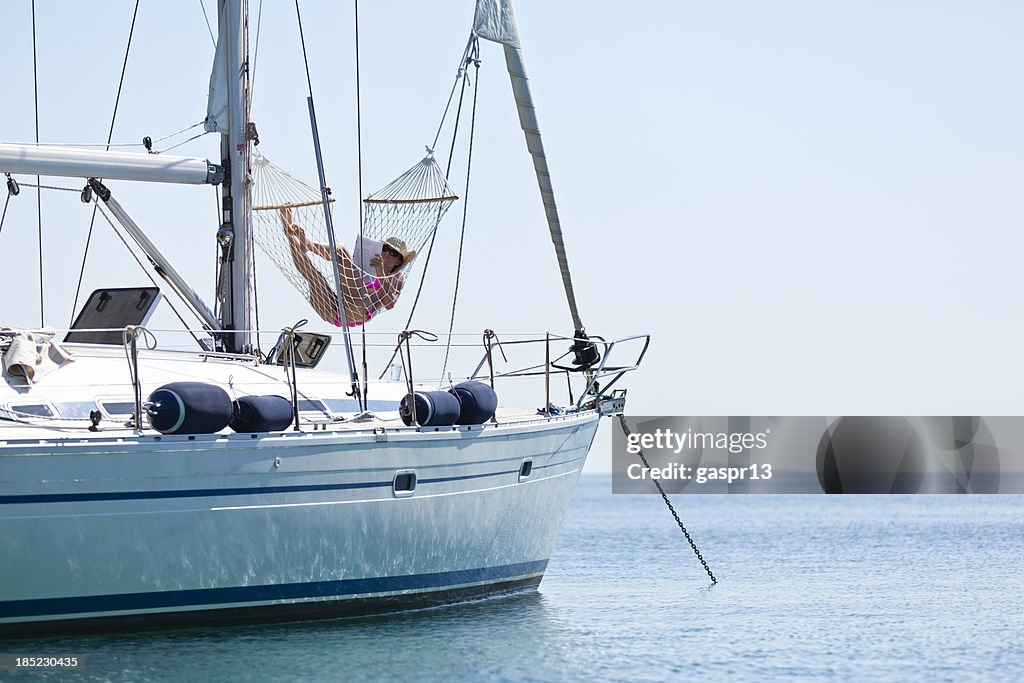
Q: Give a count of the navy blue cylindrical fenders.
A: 4